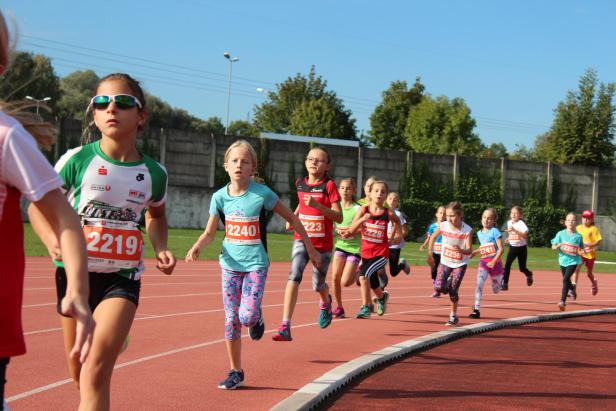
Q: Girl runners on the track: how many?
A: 14